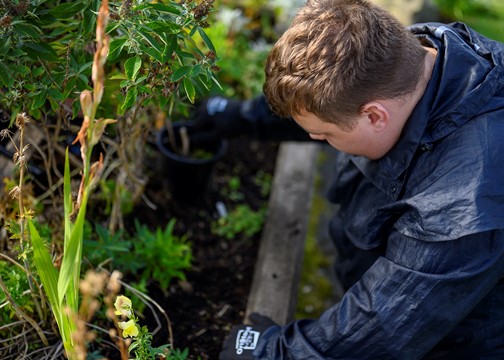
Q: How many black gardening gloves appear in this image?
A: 2